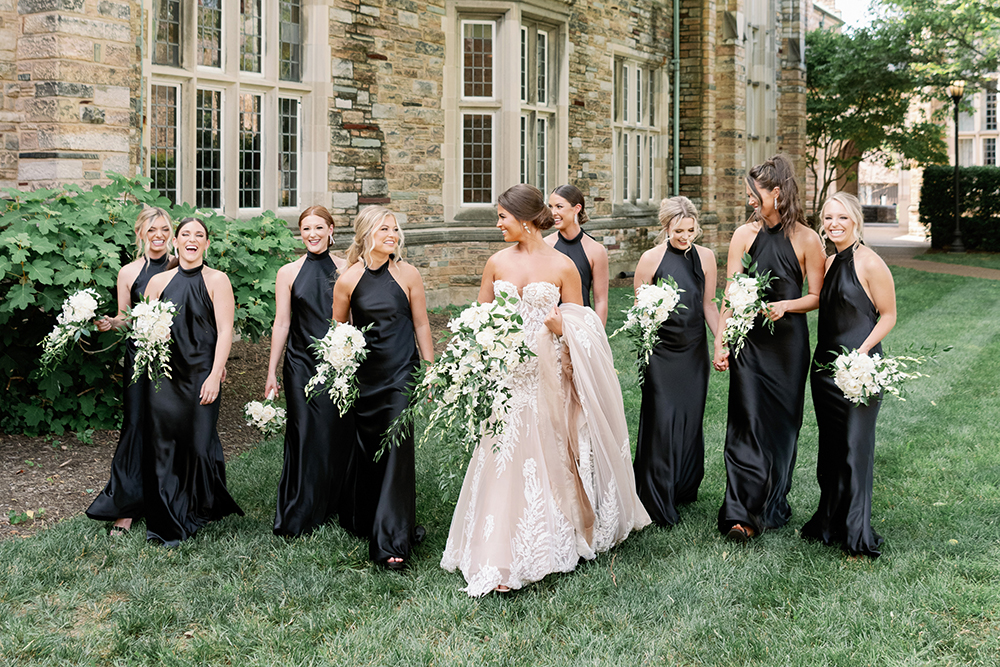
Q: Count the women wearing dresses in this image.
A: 9